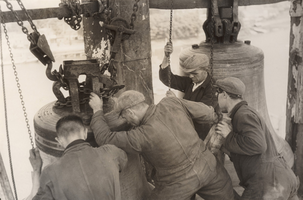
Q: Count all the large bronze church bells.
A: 2